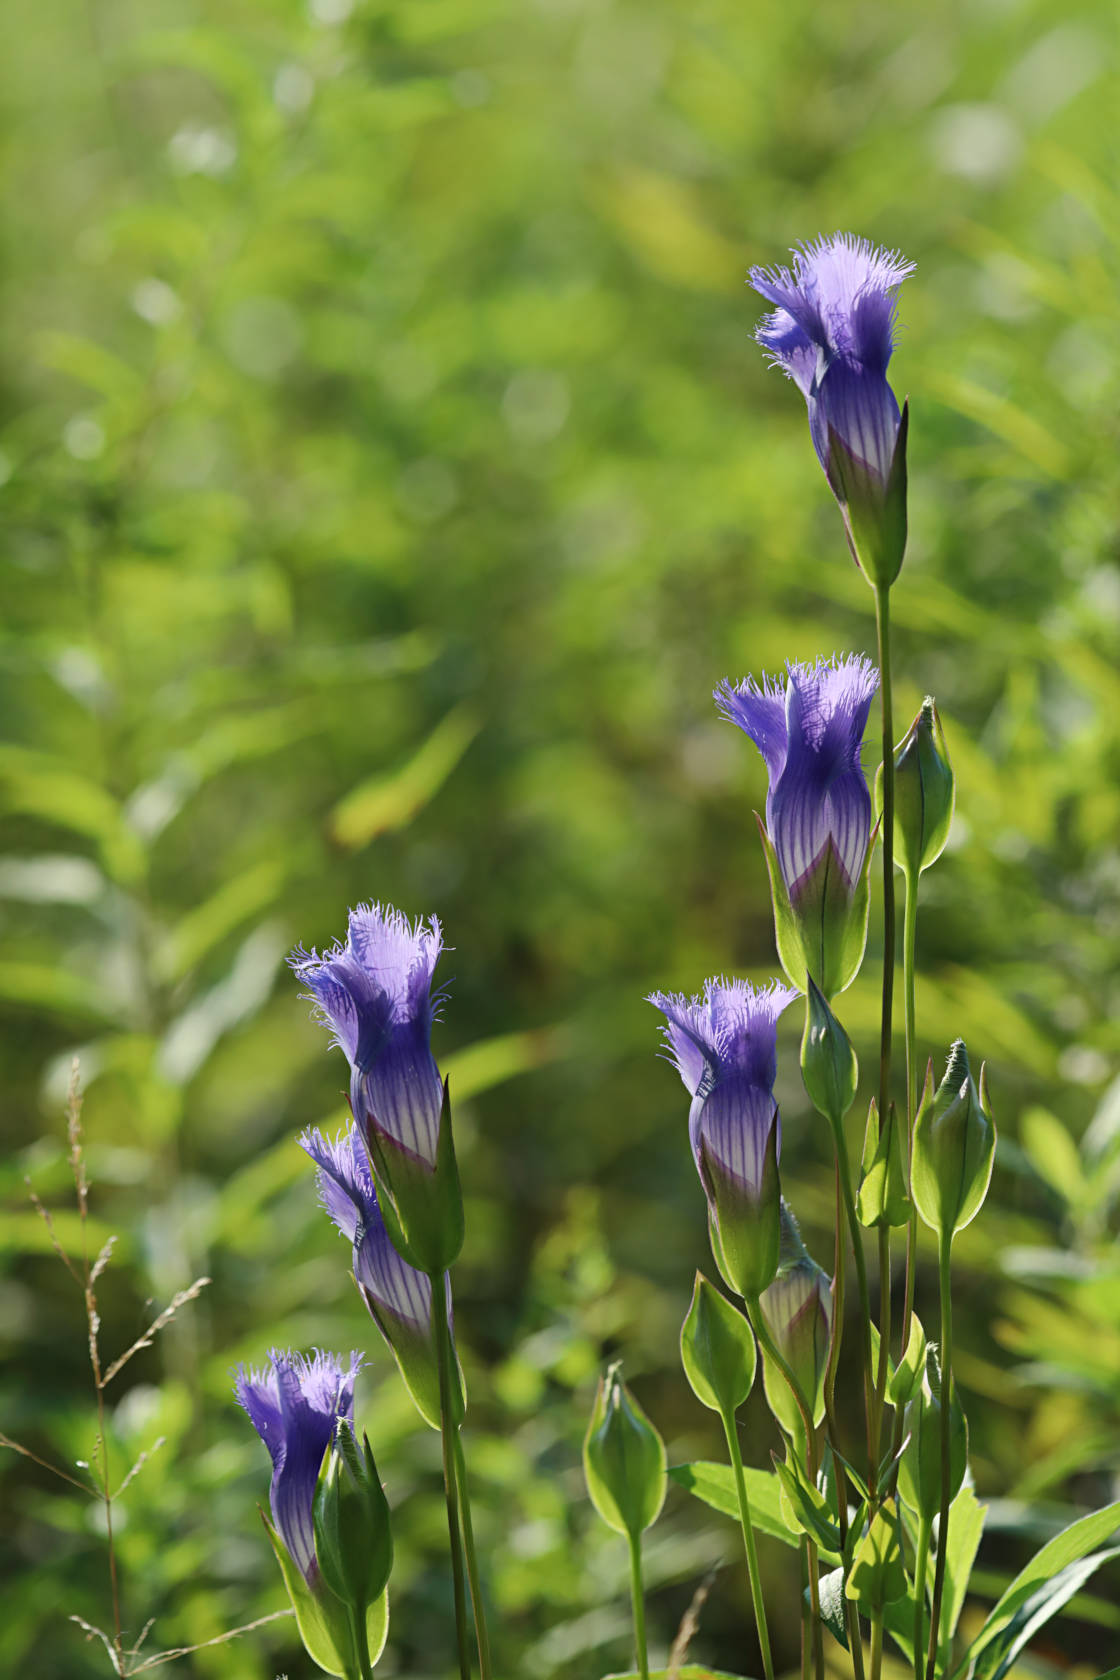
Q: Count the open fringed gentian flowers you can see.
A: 6